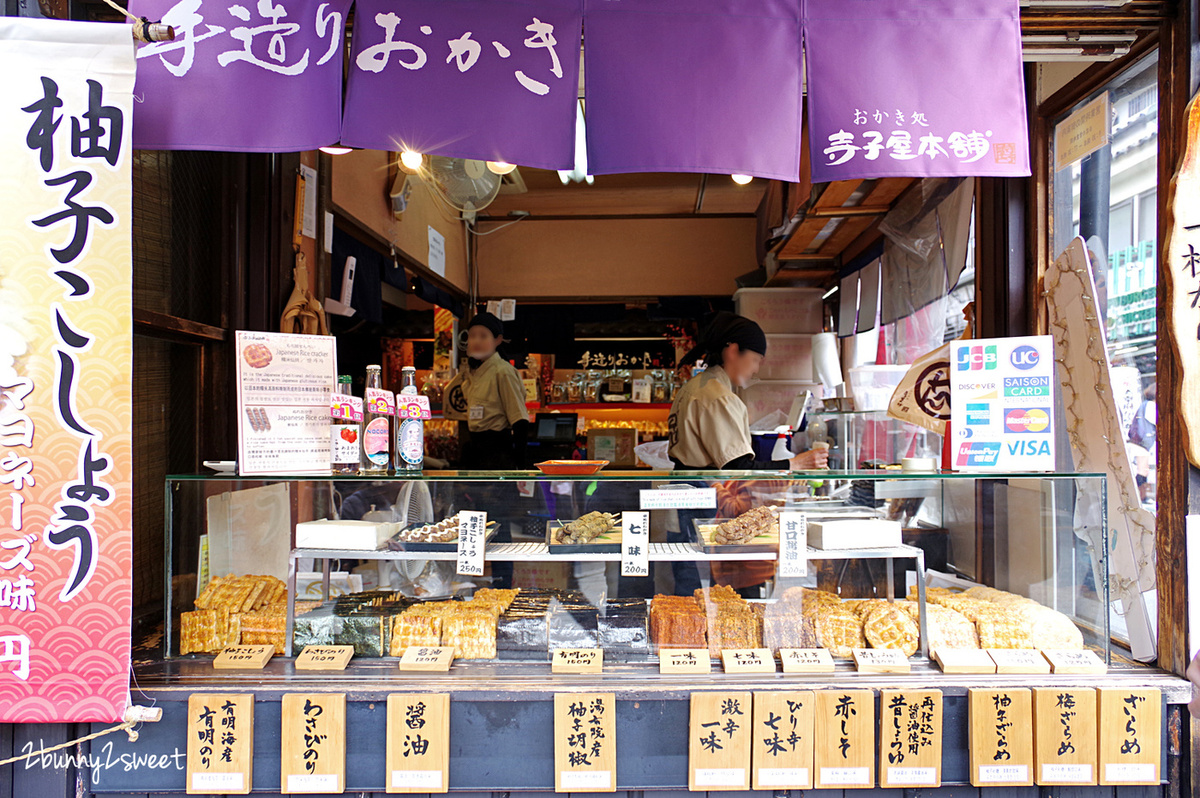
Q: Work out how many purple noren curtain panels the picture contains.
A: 4